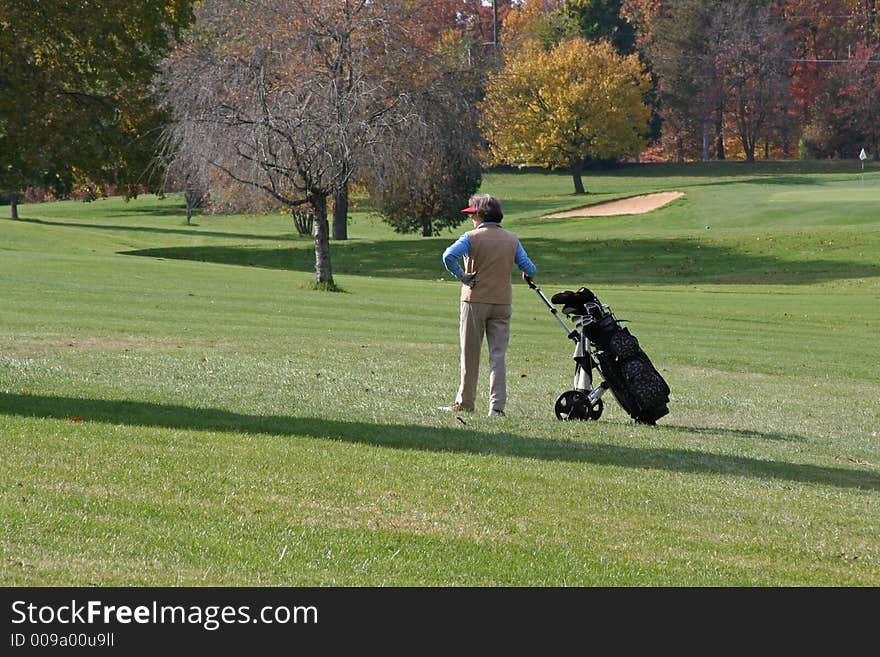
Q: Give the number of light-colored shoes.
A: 2